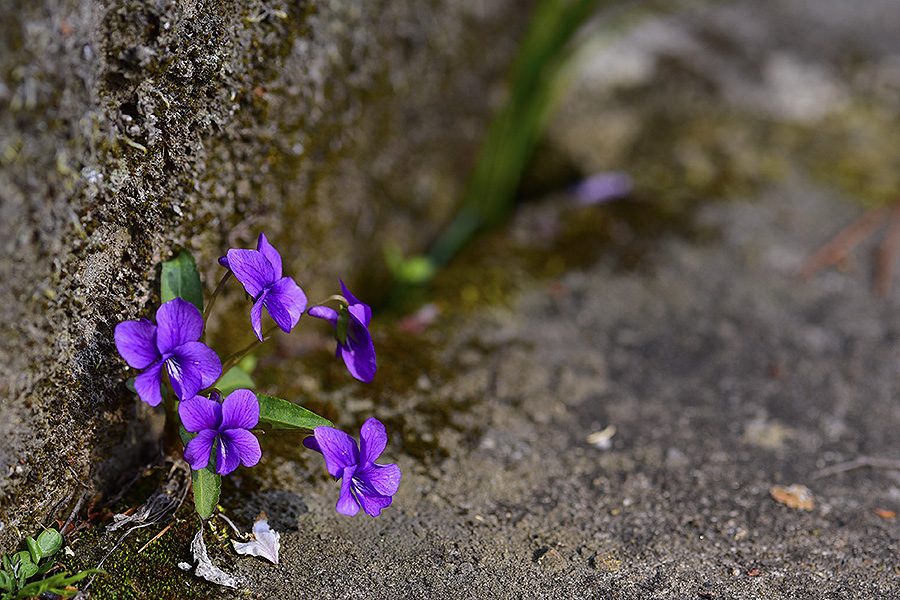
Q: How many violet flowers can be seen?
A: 5